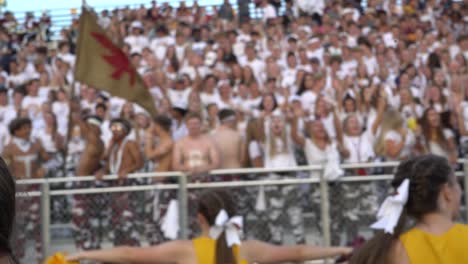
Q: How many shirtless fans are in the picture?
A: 6